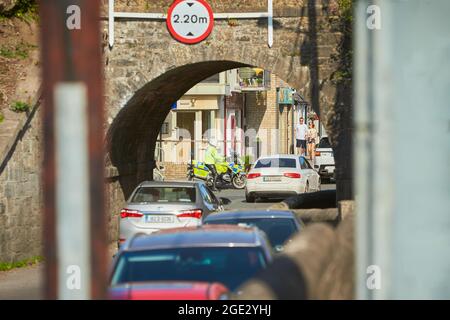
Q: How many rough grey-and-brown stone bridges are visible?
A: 1